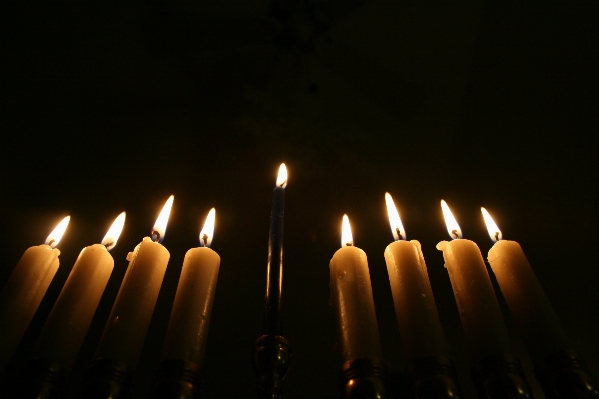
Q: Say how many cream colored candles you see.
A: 8